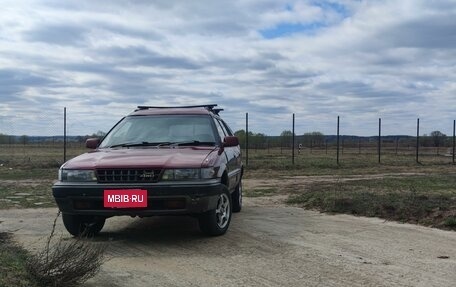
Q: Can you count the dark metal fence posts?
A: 7